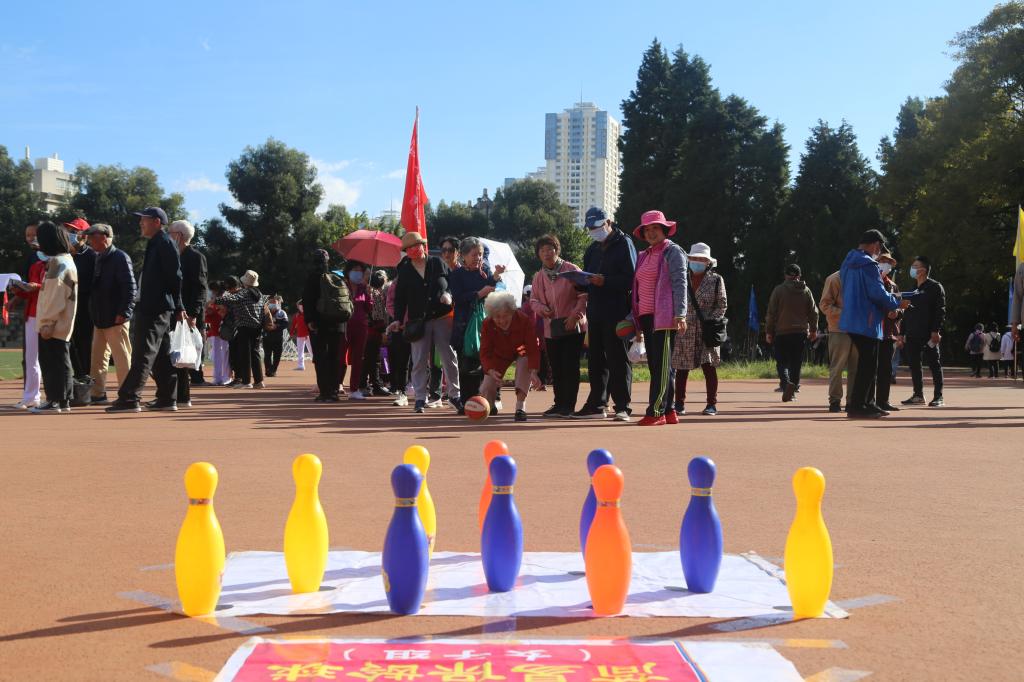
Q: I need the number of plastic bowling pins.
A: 10